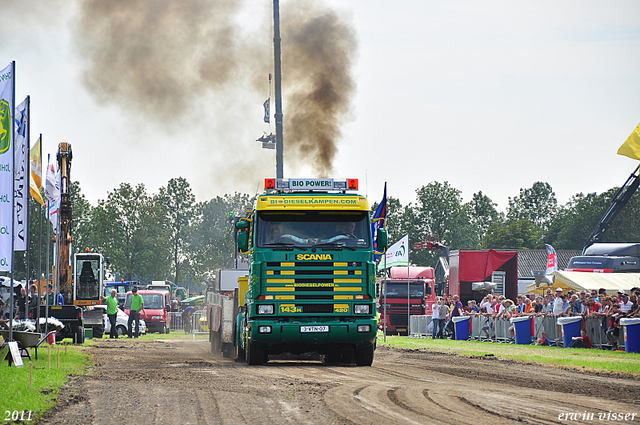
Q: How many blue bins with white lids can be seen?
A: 4